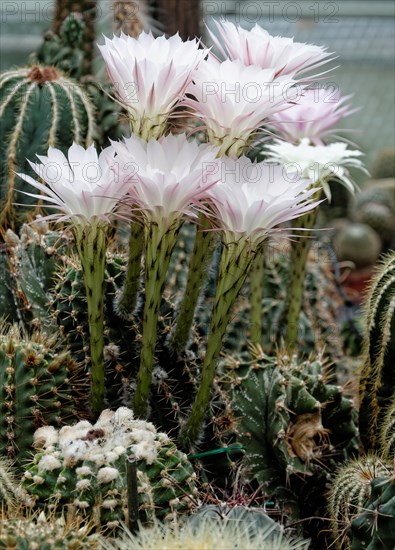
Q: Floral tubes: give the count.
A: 7